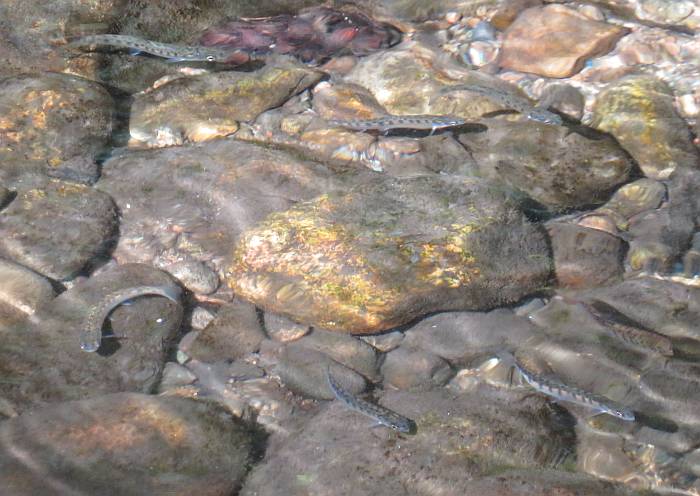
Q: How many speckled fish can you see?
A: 7